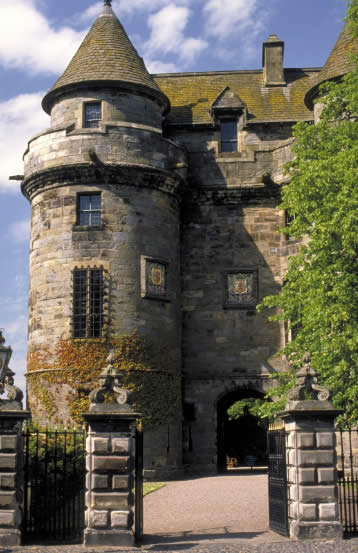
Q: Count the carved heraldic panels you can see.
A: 2